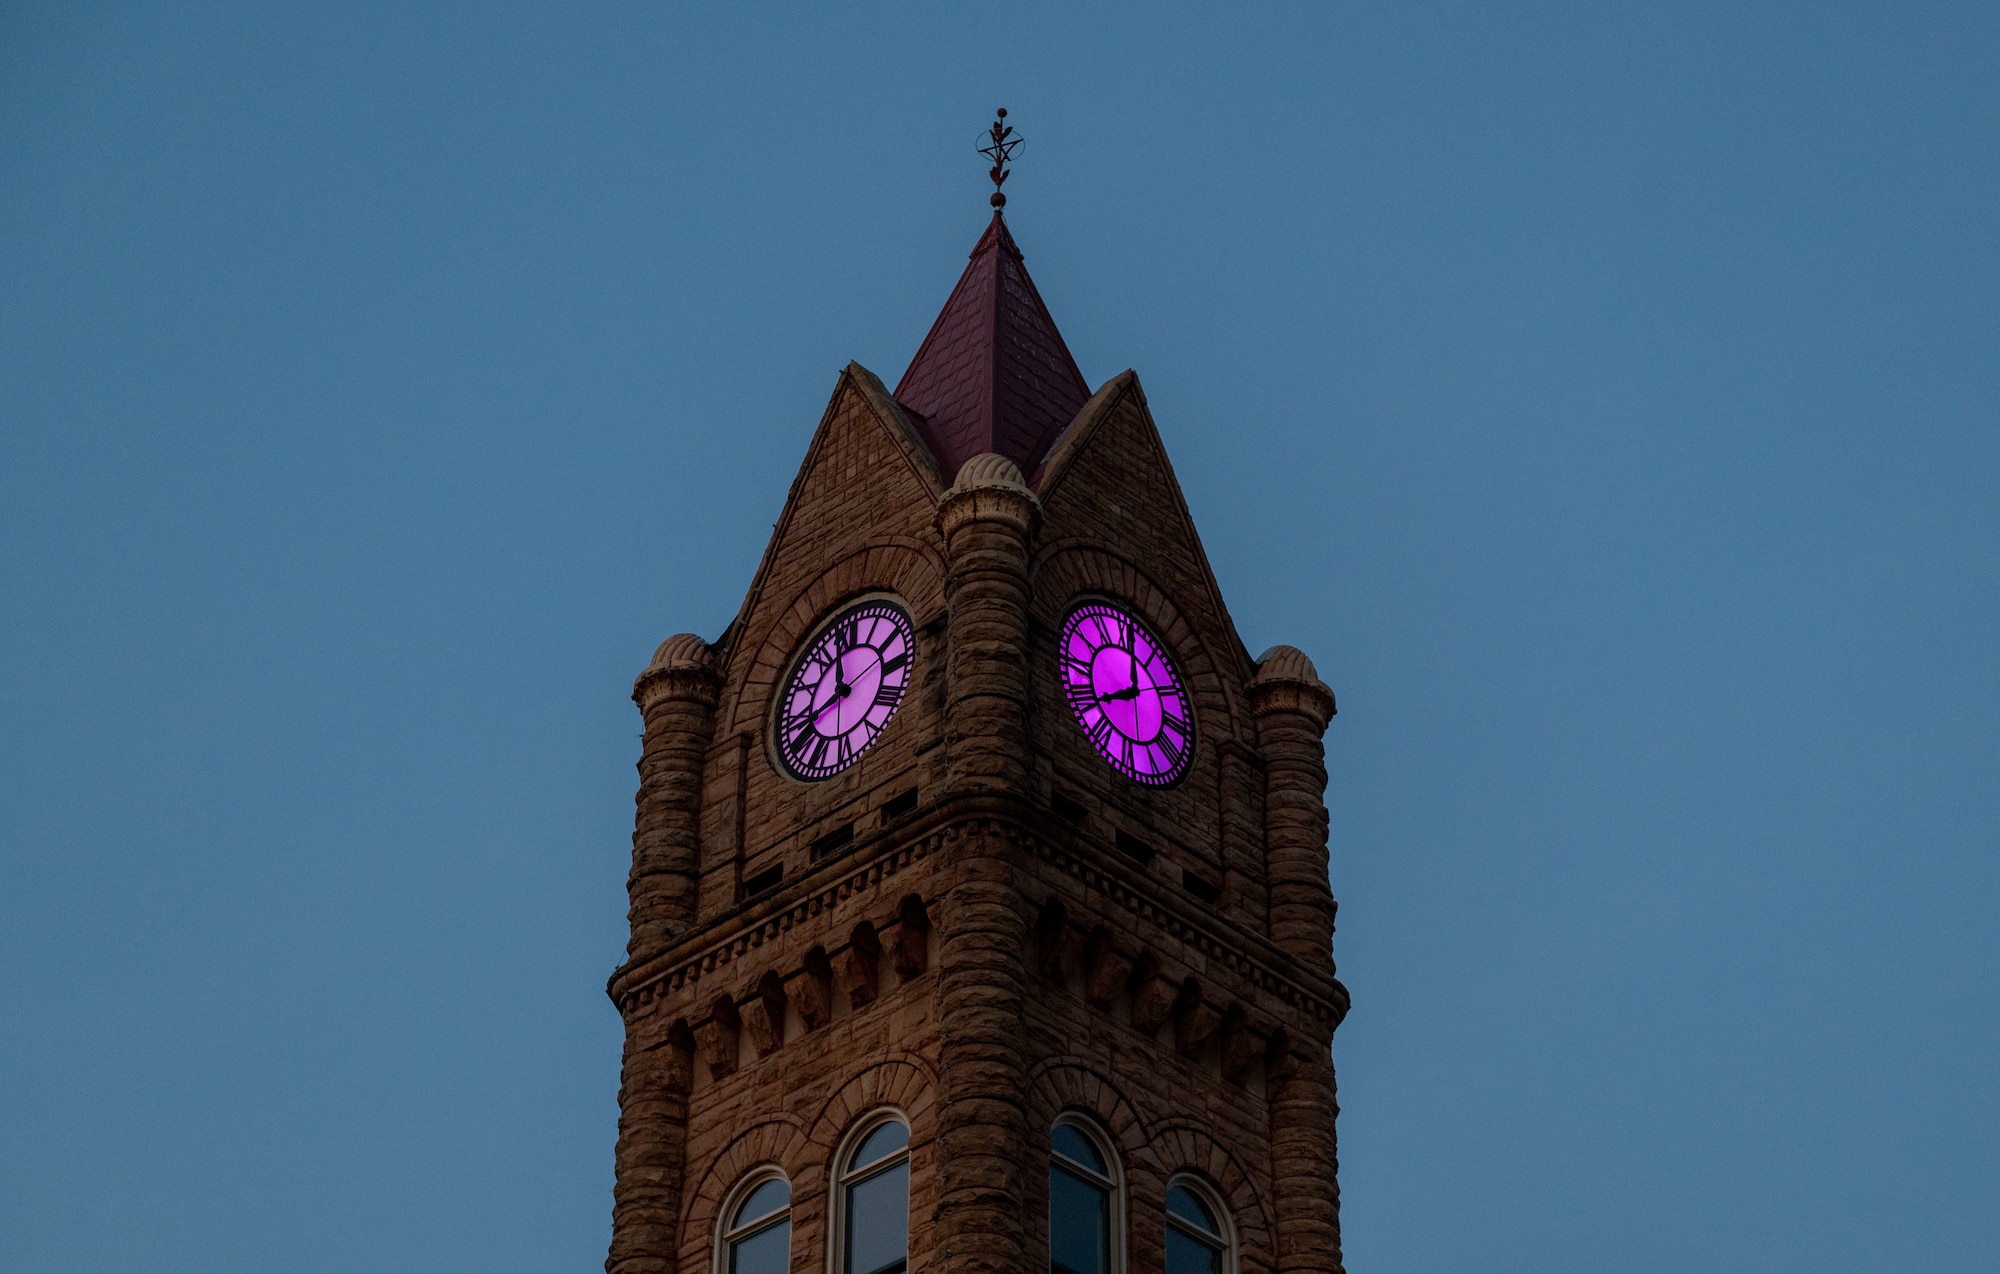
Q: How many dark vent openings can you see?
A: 6